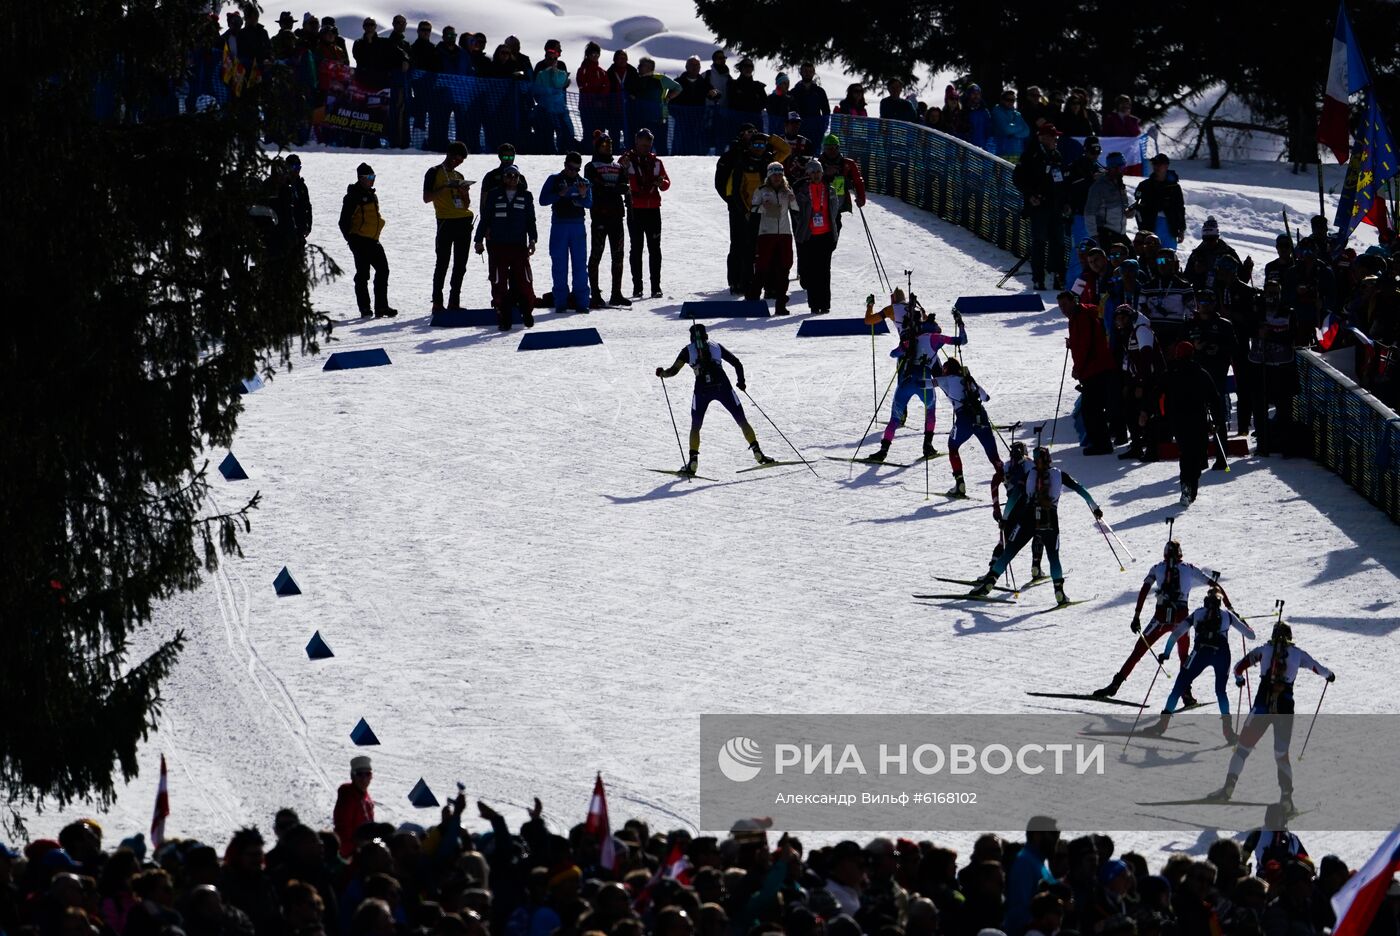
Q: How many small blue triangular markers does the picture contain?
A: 5